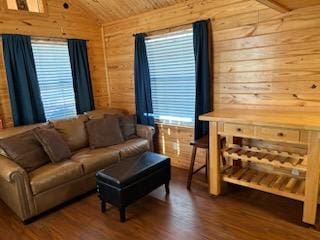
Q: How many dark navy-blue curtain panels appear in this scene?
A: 4